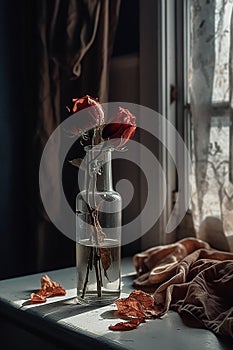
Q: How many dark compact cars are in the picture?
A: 0